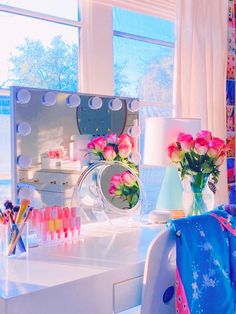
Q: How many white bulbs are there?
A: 11